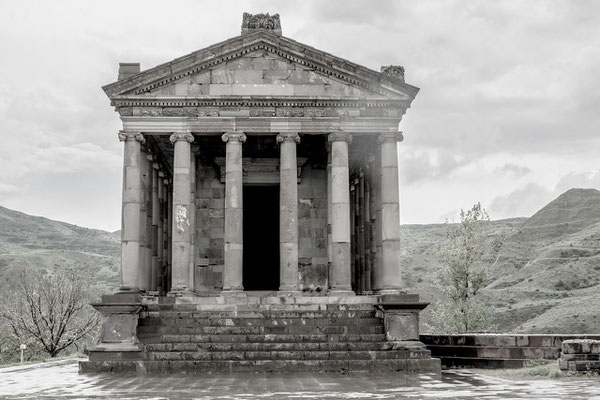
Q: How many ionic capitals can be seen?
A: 6